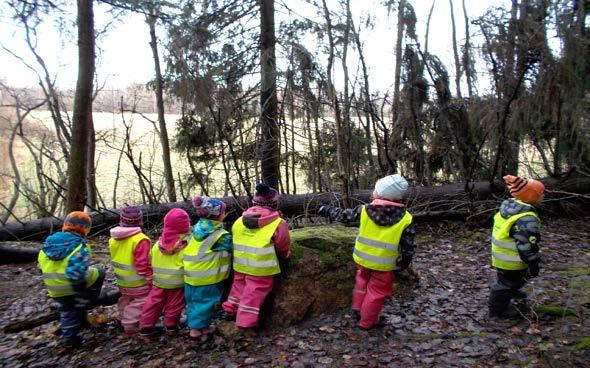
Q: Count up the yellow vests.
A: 7